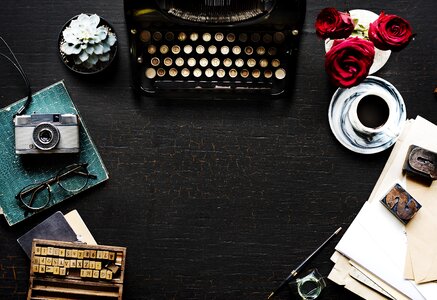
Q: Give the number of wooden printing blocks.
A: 2